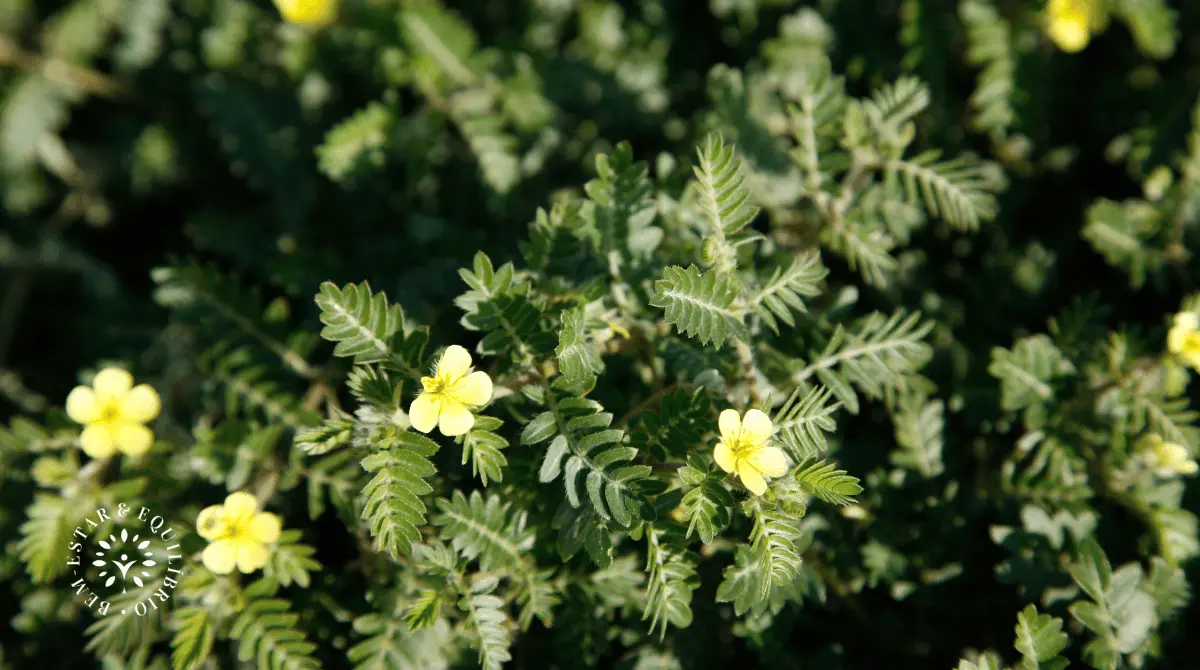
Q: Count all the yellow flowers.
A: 8